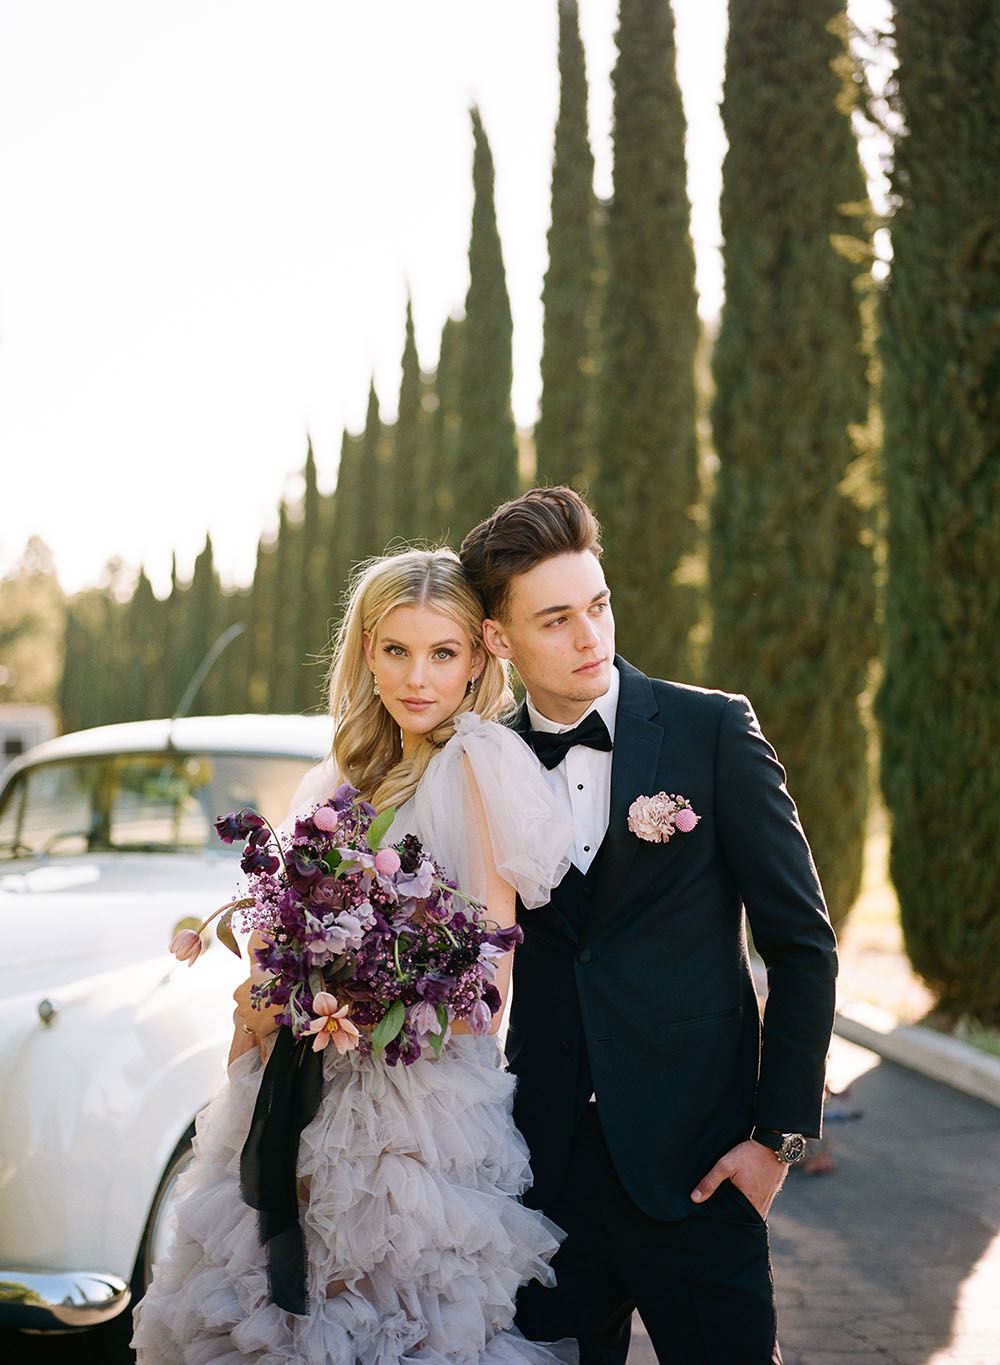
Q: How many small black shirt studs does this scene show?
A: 2